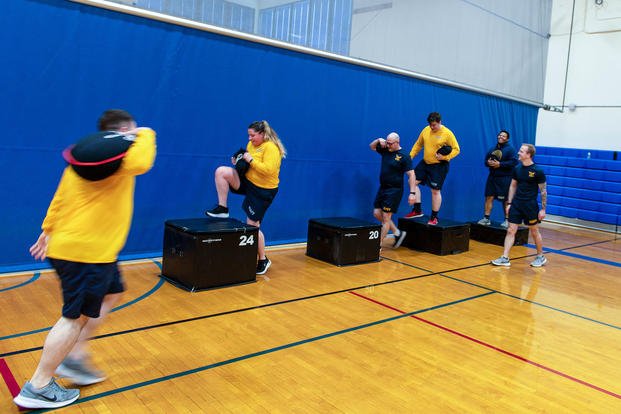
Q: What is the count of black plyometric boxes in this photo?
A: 4